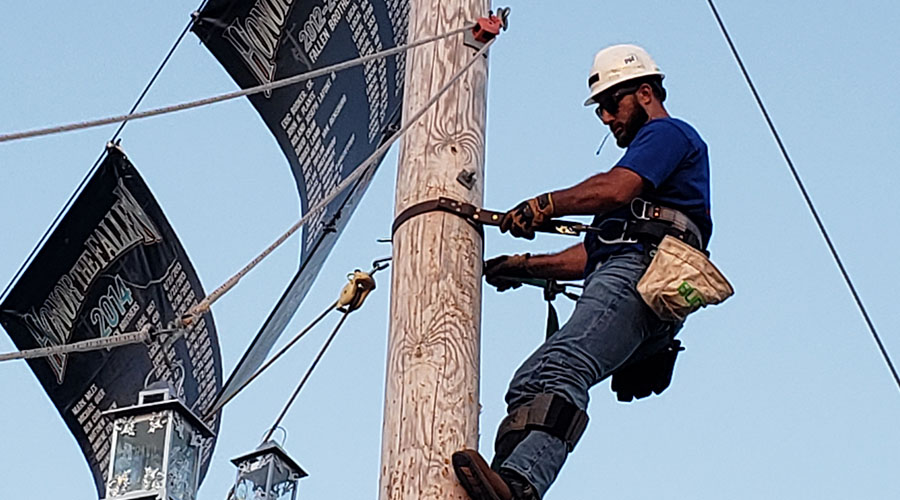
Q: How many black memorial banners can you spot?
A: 2